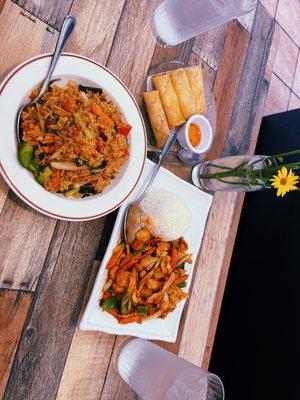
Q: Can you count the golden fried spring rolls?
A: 4